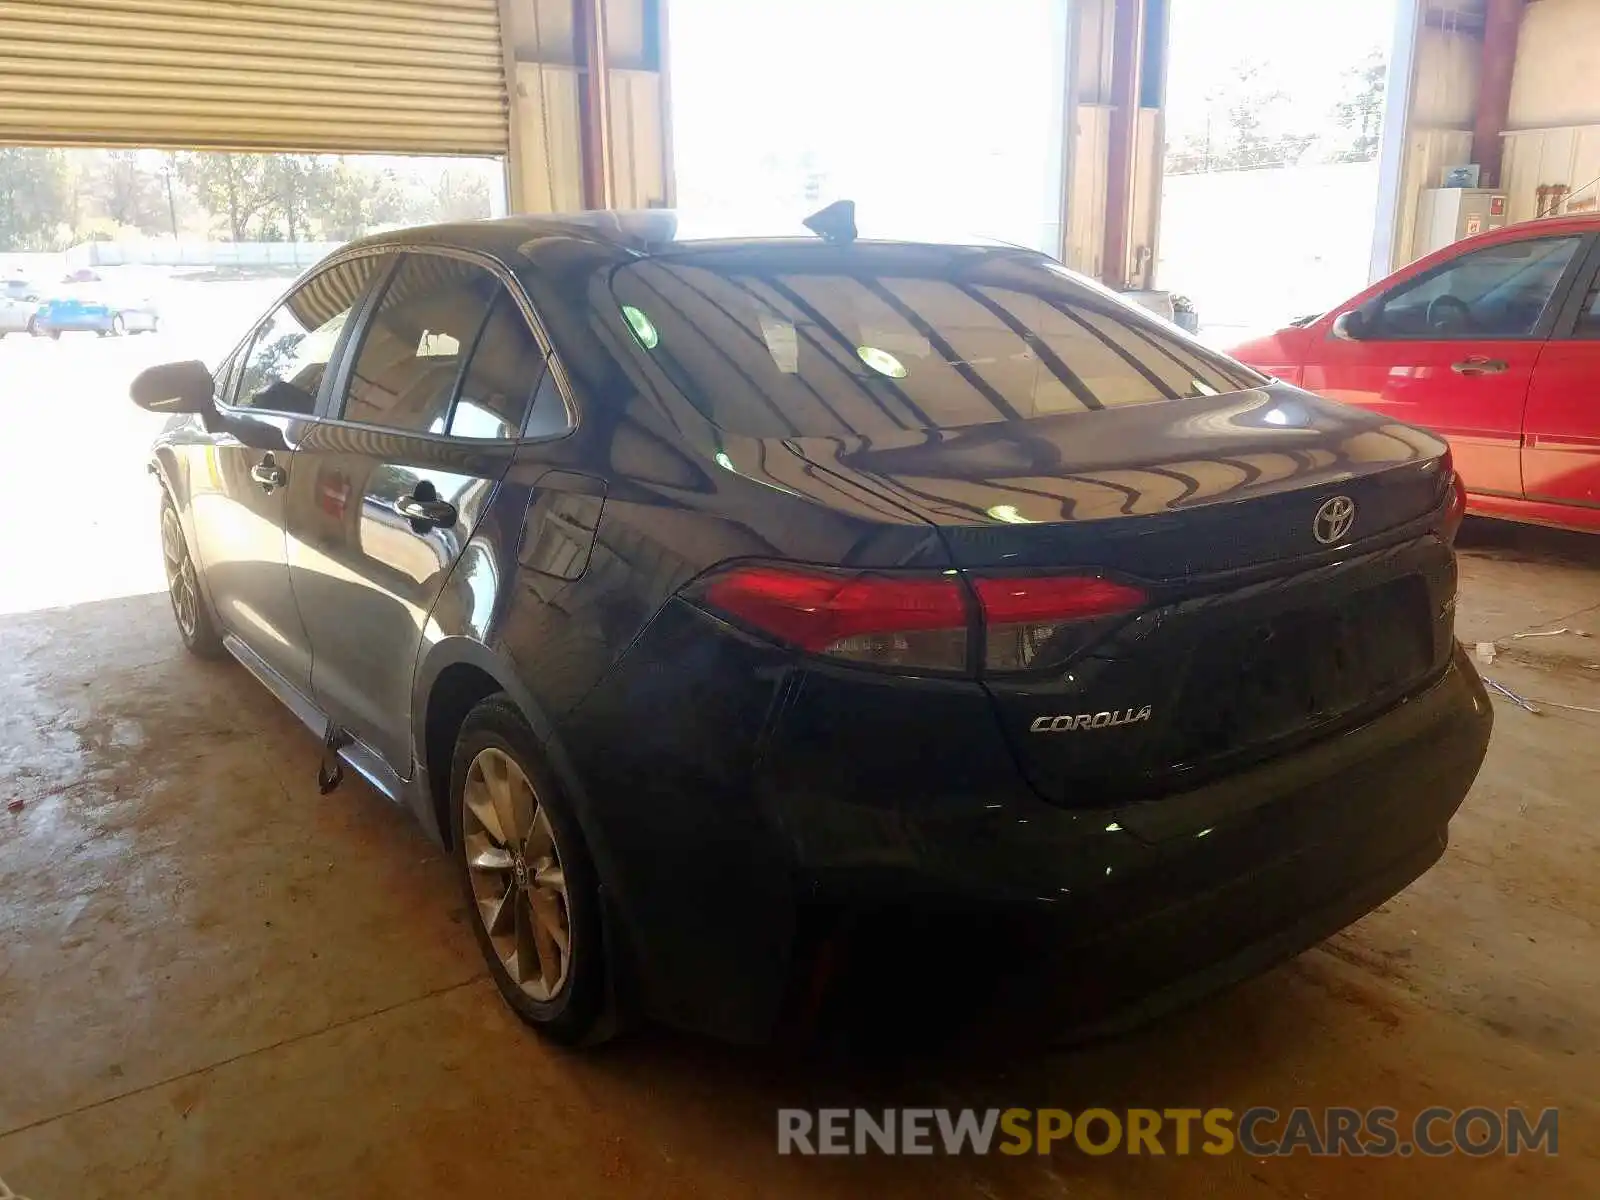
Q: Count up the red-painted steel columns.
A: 3